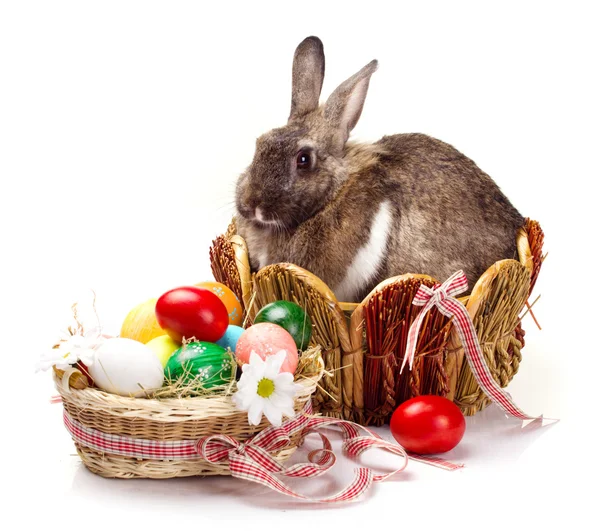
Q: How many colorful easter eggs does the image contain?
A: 10